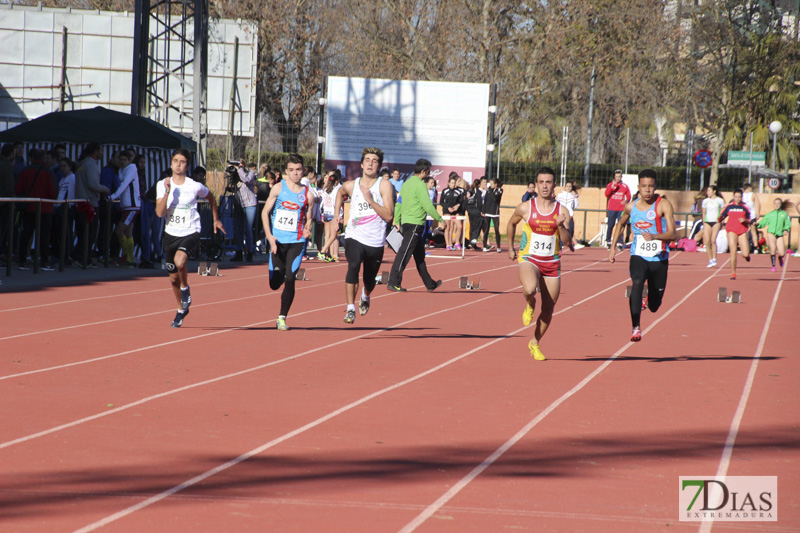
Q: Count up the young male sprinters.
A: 5